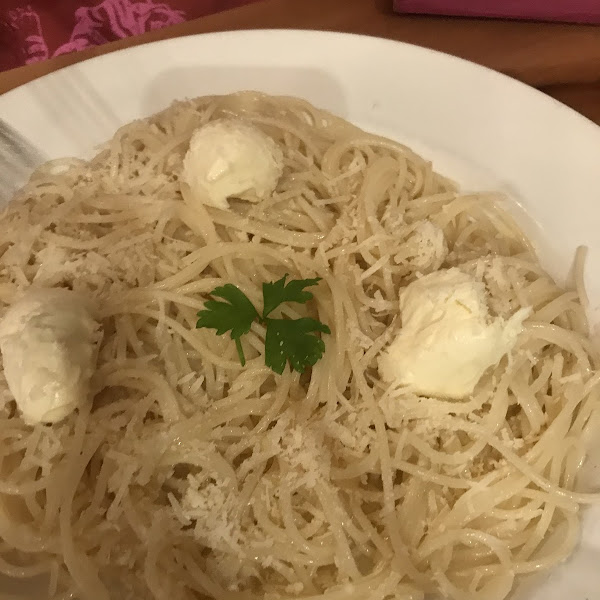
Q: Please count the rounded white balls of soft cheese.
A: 3